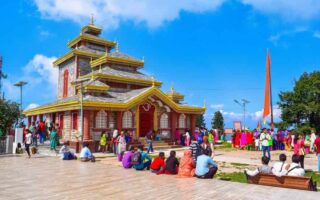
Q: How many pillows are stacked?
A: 0